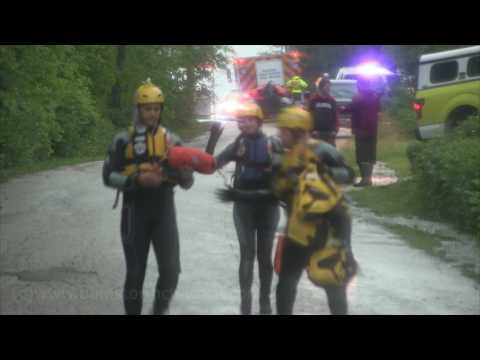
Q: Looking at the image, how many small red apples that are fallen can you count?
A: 0